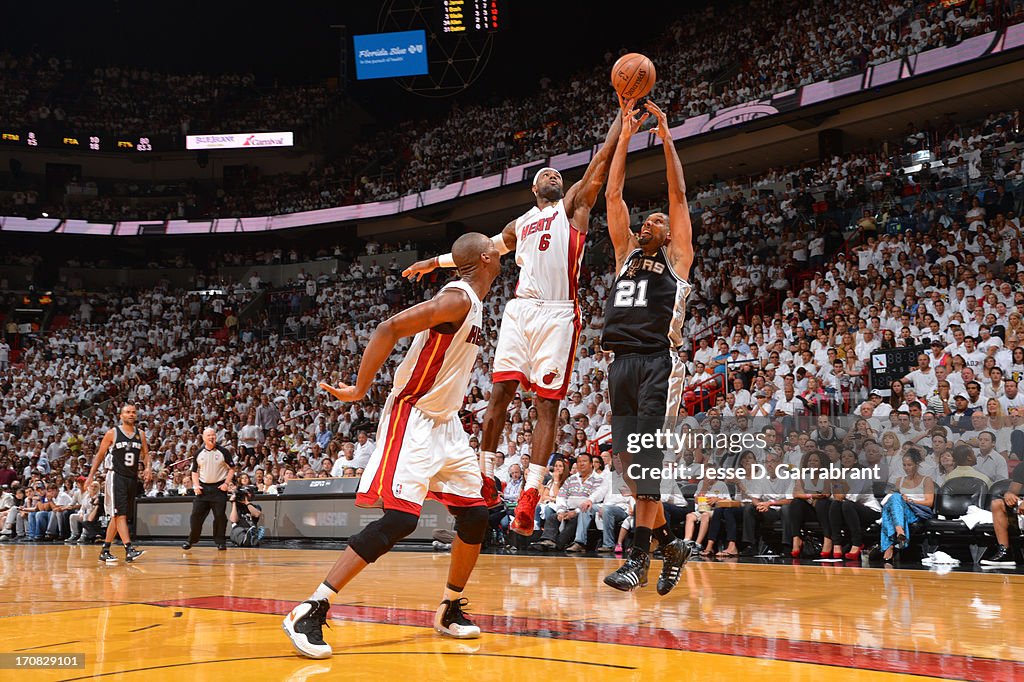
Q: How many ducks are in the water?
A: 0